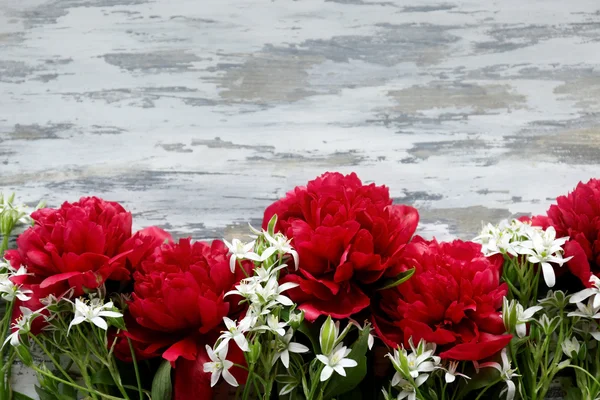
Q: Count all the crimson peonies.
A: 5